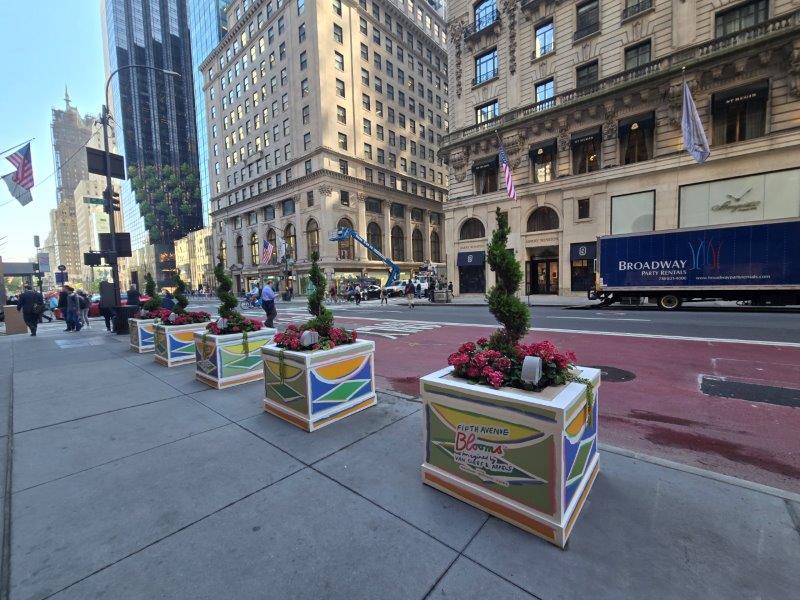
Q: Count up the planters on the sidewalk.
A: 5